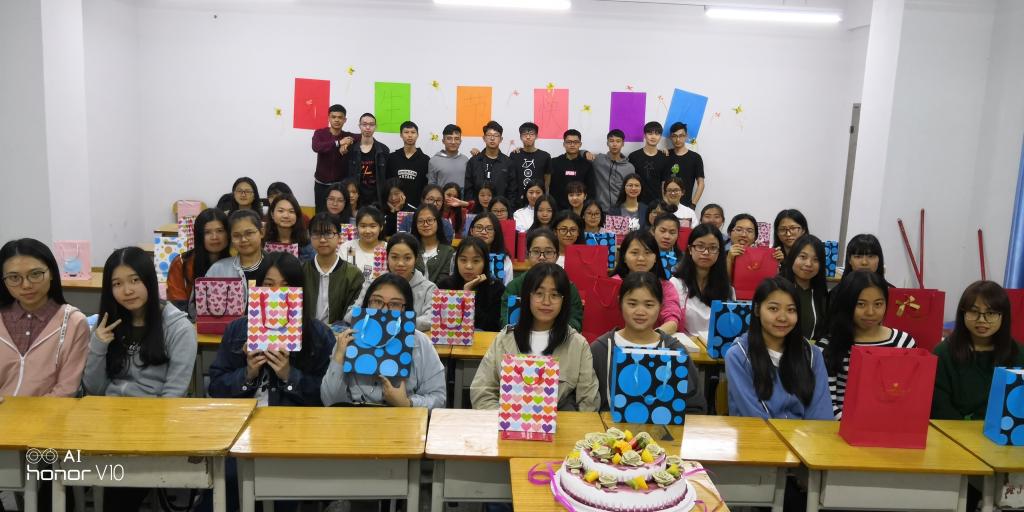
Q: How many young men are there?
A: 10